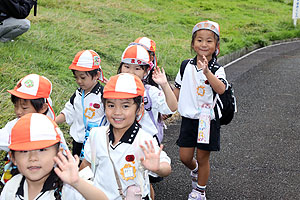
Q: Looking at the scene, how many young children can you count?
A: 7